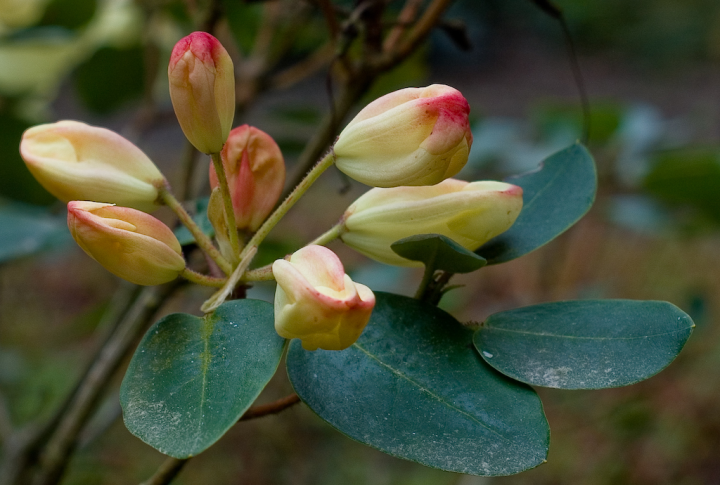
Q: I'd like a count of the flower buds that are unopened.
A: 7